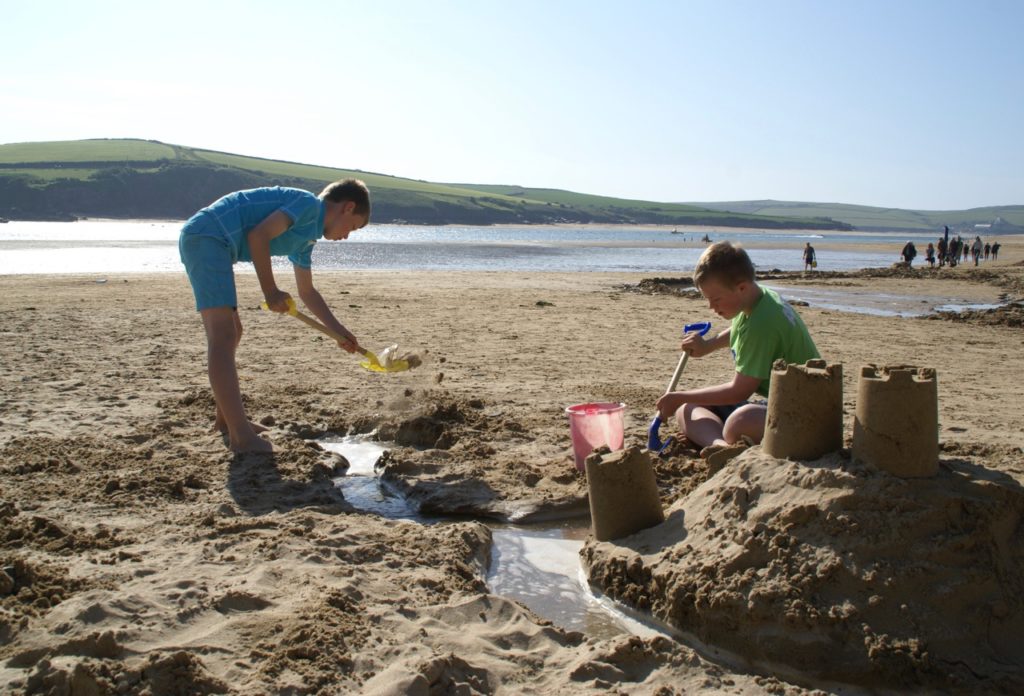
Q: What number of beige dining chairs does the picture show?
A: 0